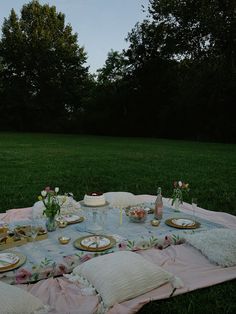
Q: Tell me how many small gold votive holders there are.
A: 3